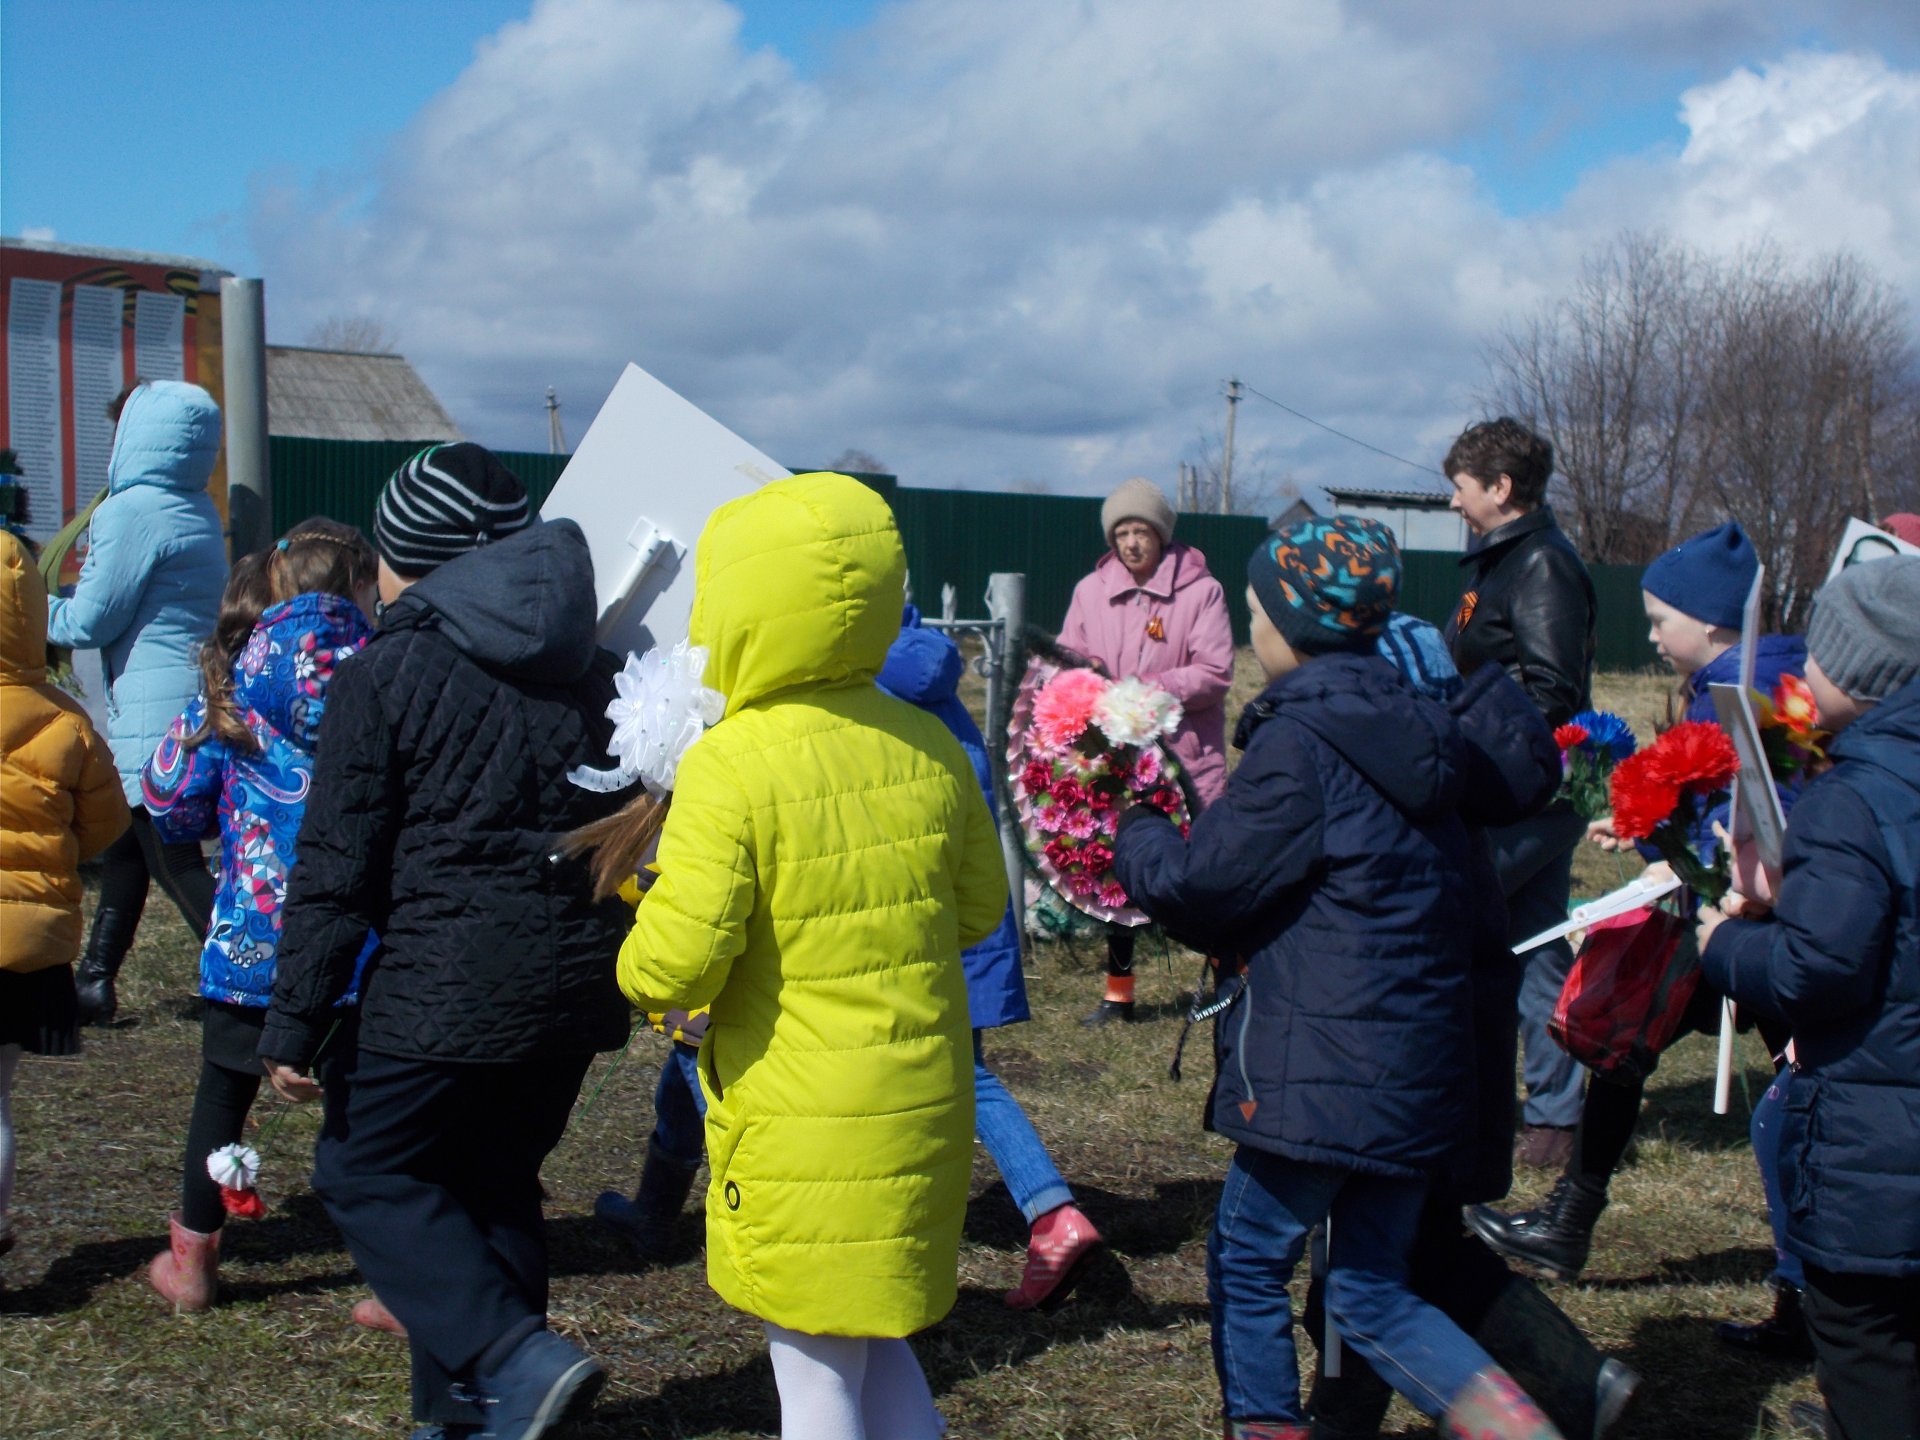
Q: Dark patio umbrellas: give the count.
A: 0